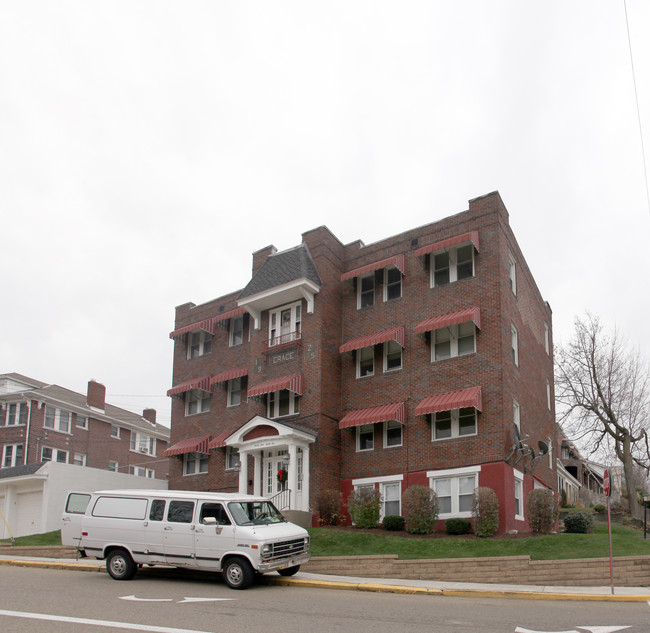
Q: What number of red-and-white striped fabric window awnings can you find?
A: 13